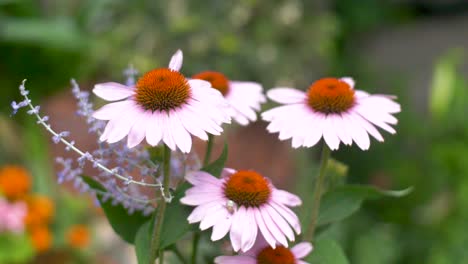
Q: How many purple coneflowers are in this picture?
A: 5